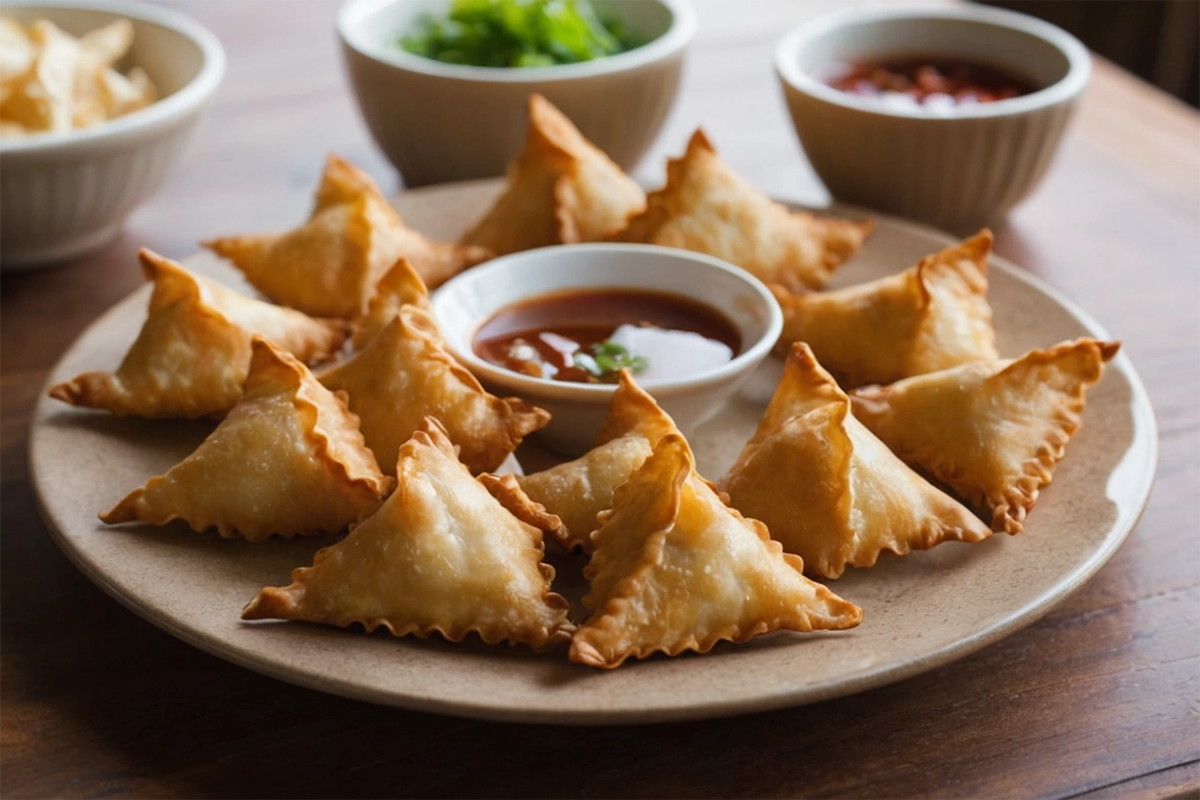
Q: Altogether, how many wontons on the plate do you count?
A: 12